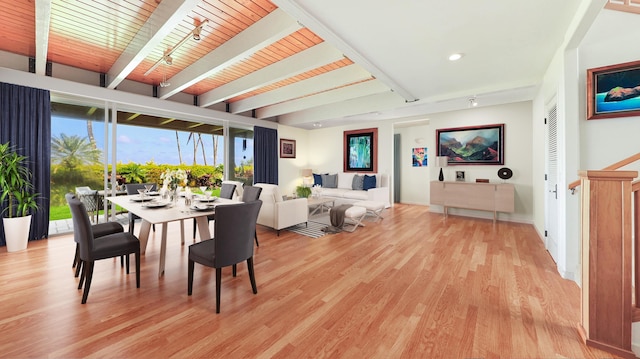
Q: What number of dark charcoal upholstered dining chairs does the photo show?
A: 6